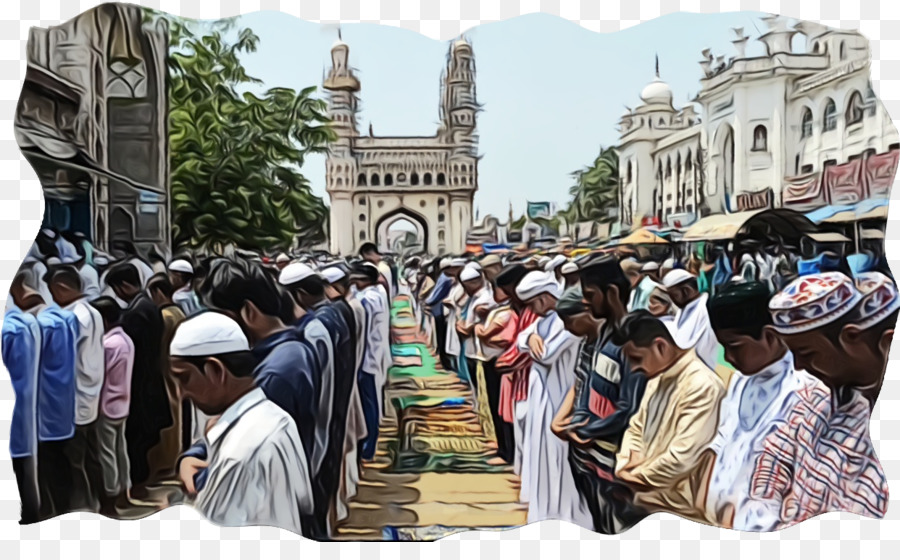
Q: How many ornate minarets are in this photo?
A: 2